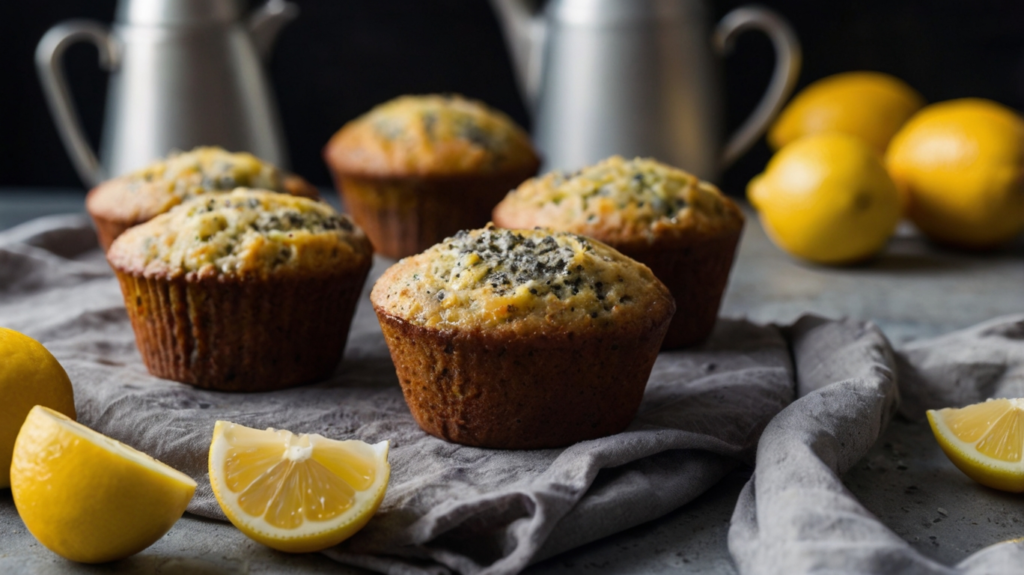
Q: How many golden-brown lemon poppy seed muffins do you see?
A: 5